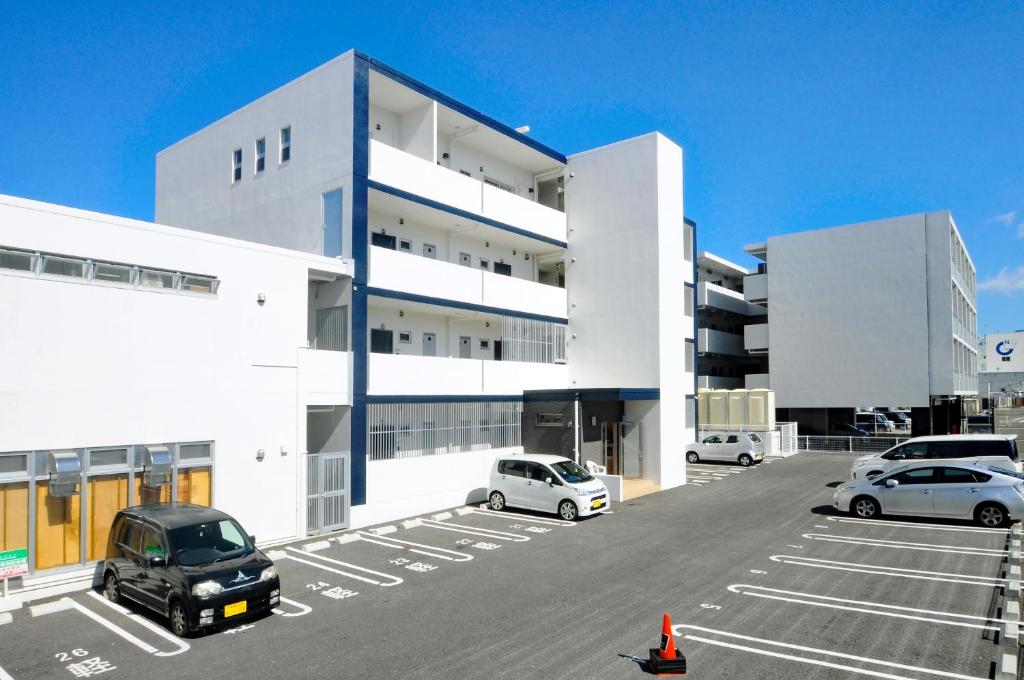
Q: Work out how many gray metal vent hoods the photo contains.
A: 2